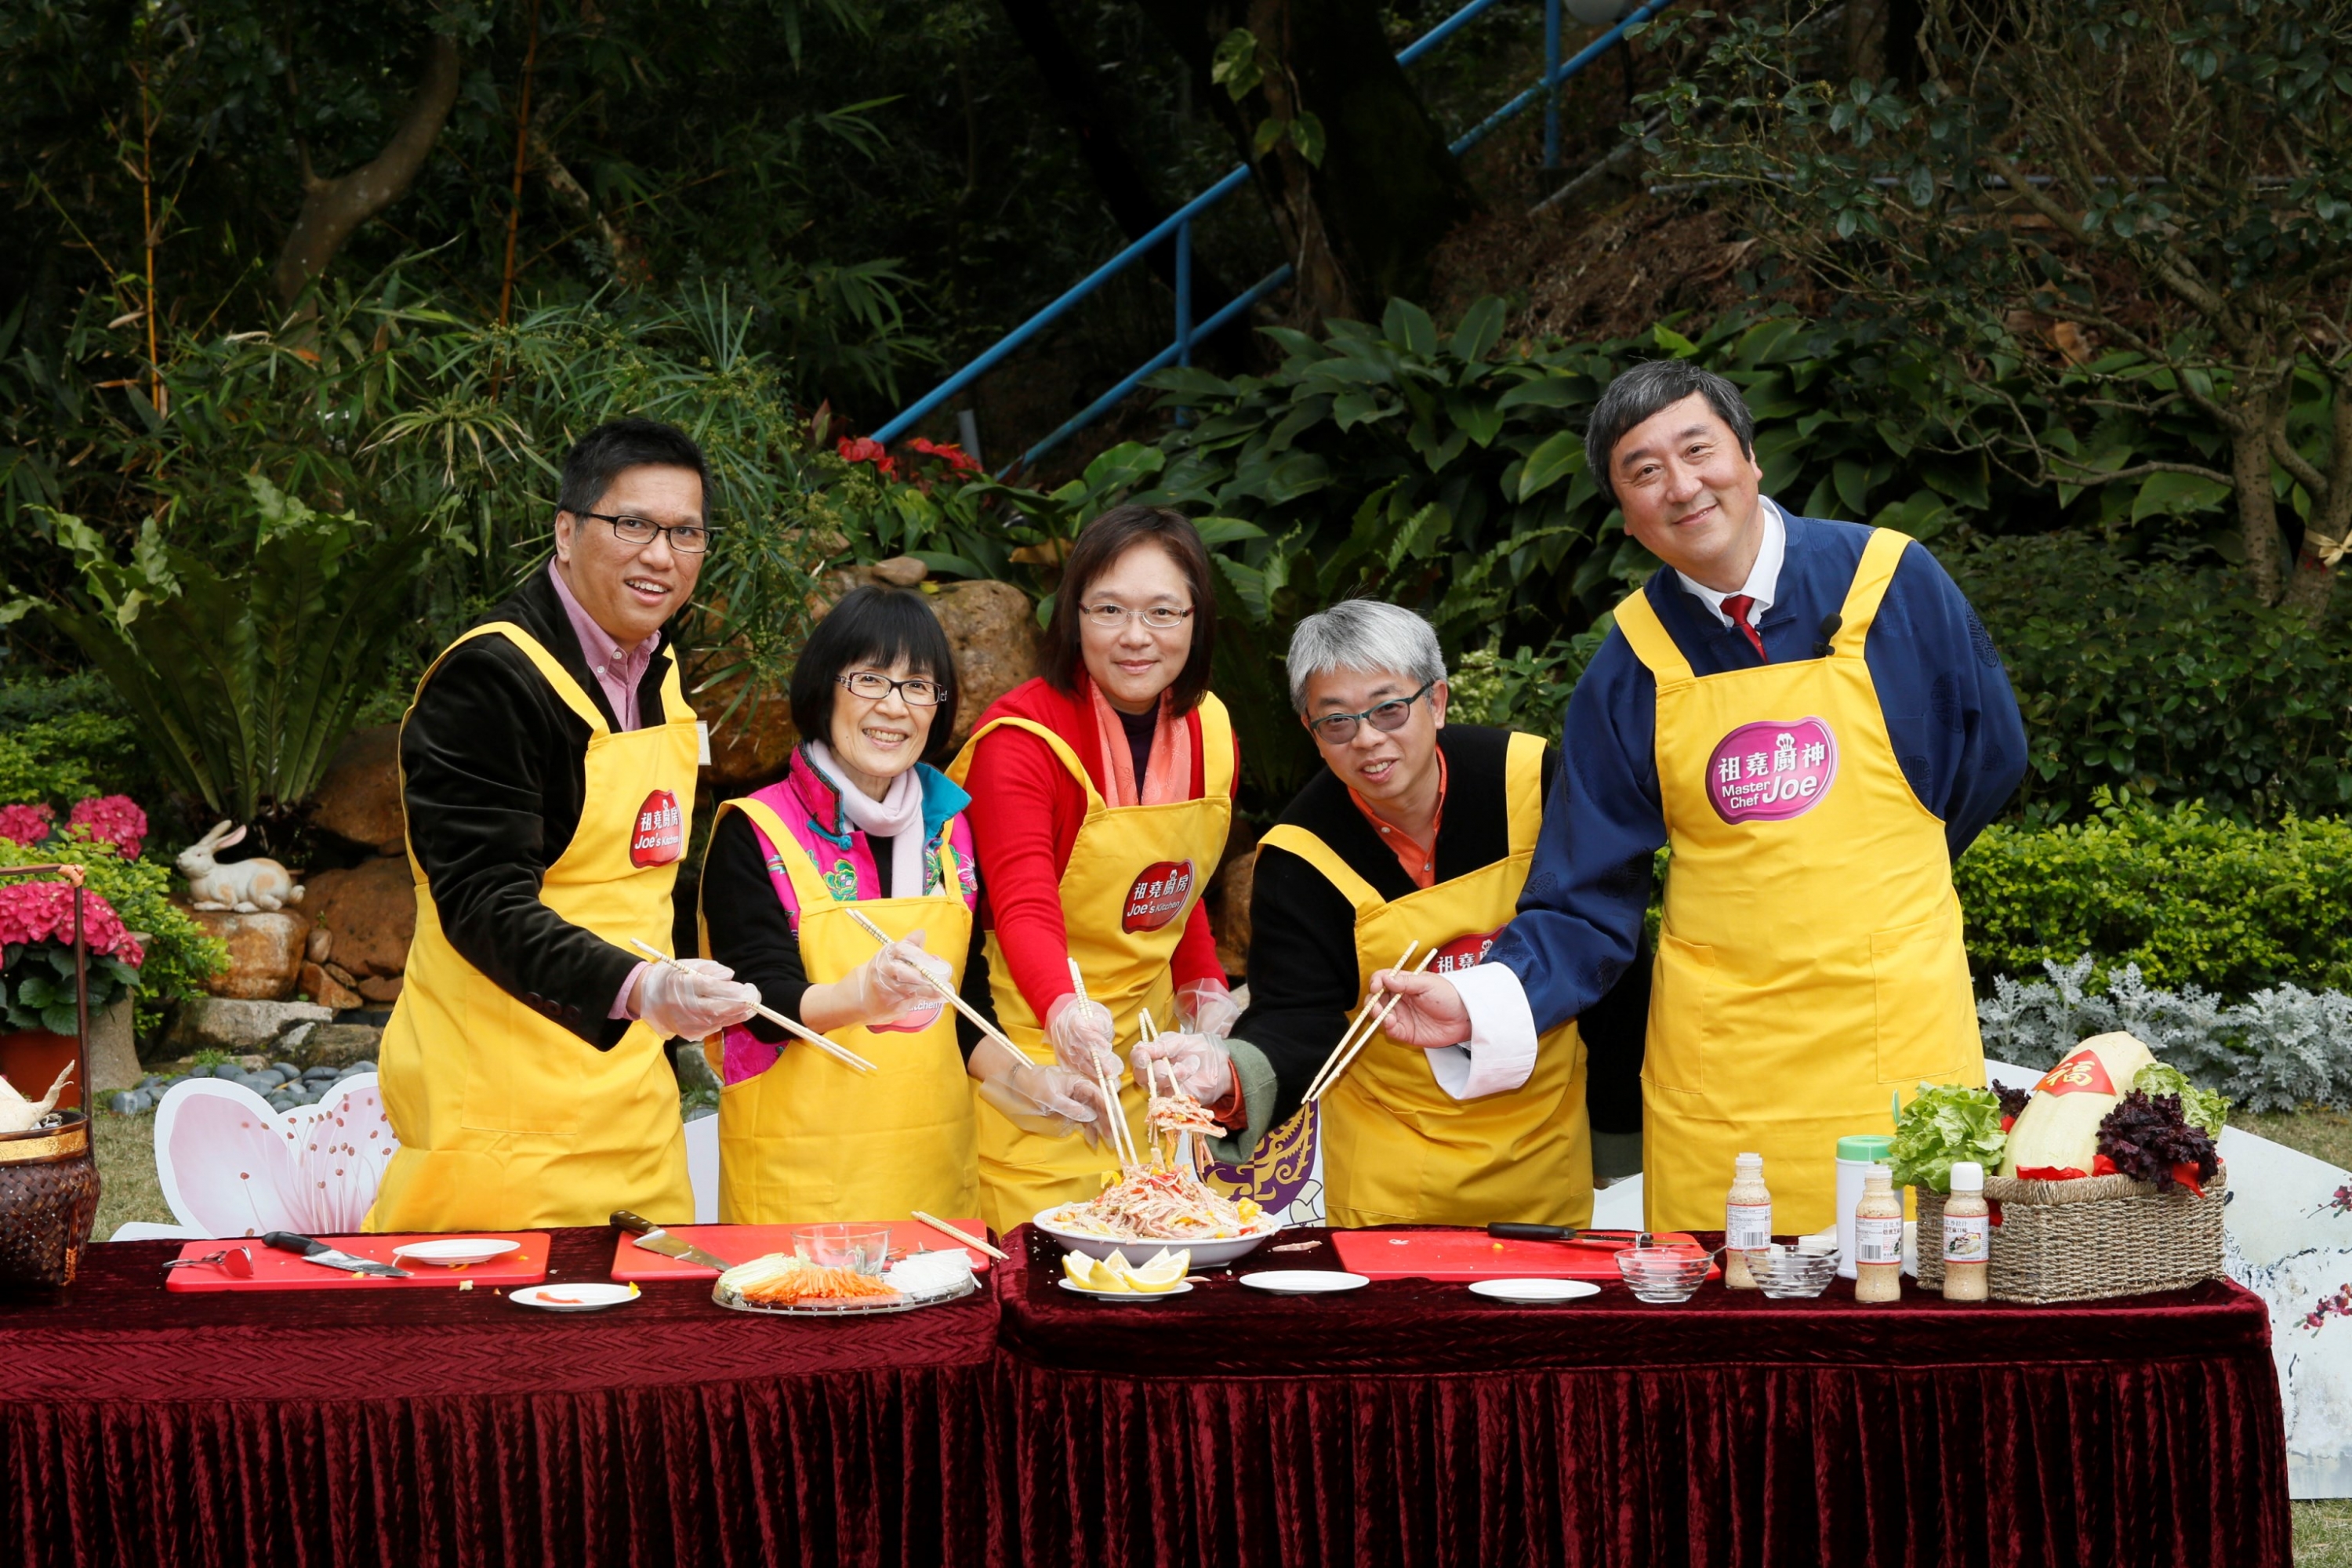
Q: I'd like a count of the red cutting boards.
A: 3